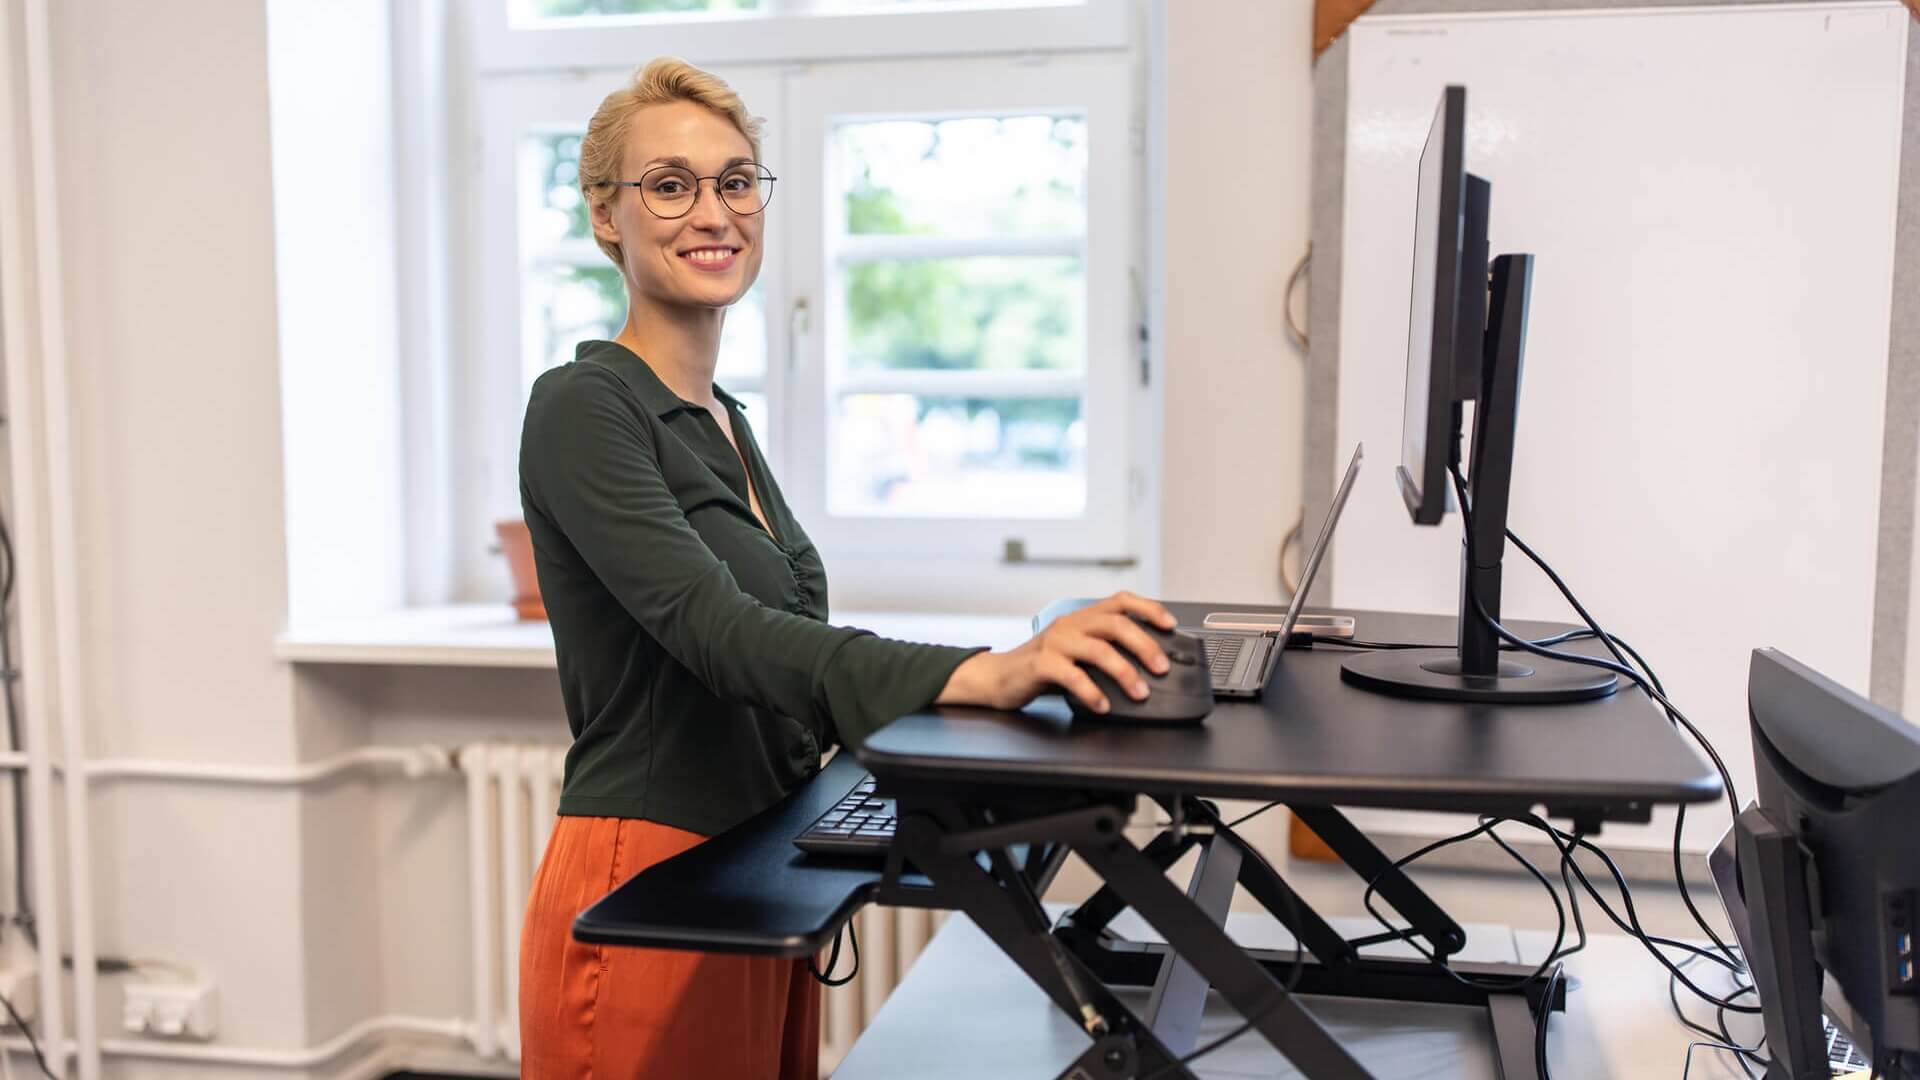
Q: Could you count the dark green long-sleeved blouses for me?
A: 1